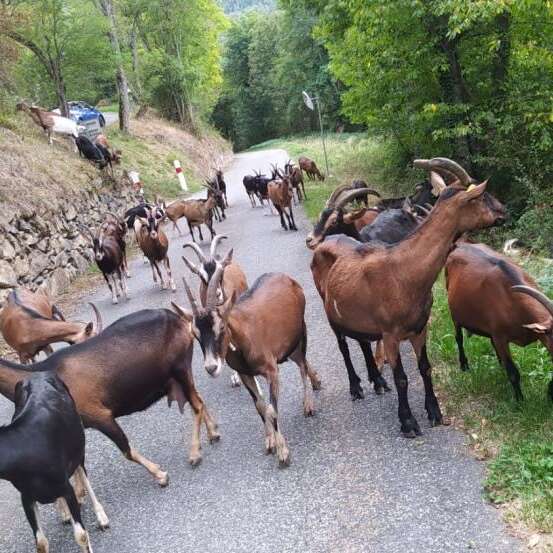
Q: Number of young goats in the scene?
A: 0